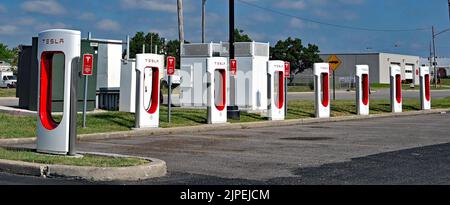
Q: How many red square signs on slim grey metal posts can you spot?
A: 4